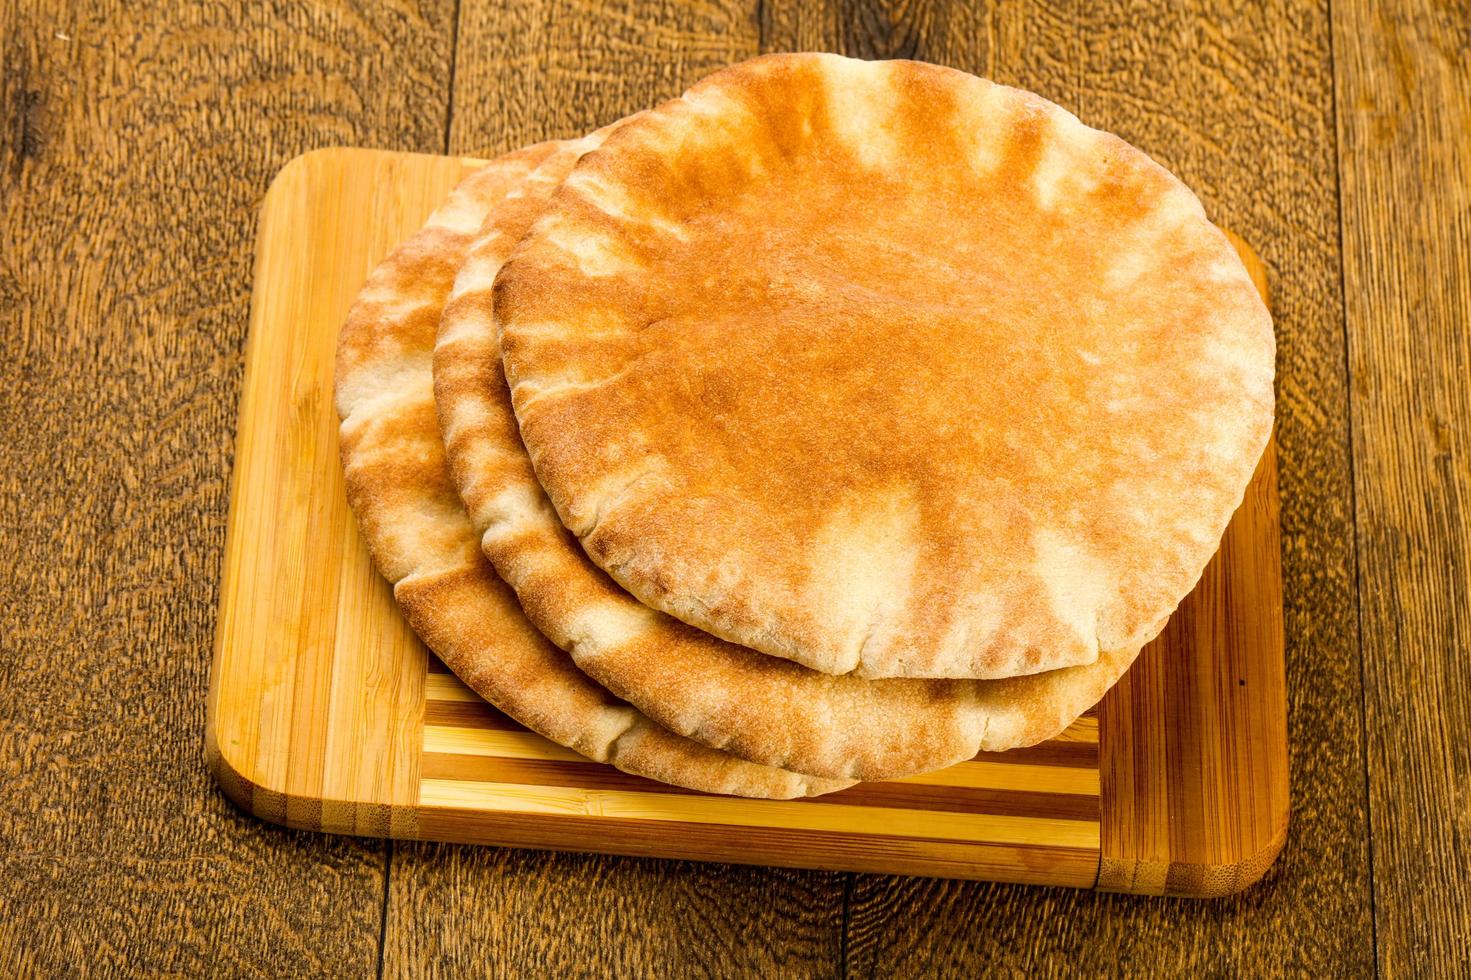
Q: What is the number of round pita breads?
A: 3